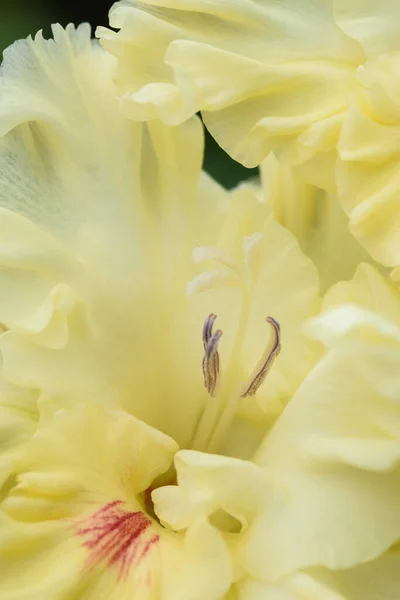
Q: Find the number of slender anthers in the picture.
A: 3